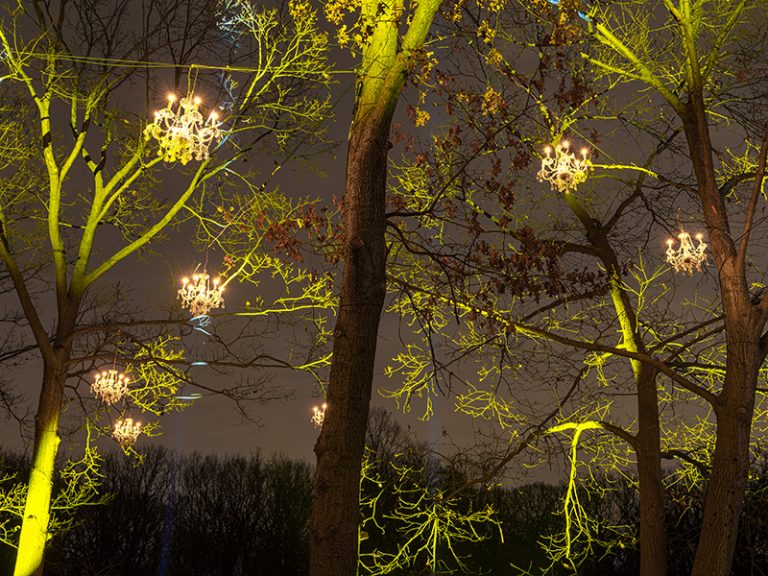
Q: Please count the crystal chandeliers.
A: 7